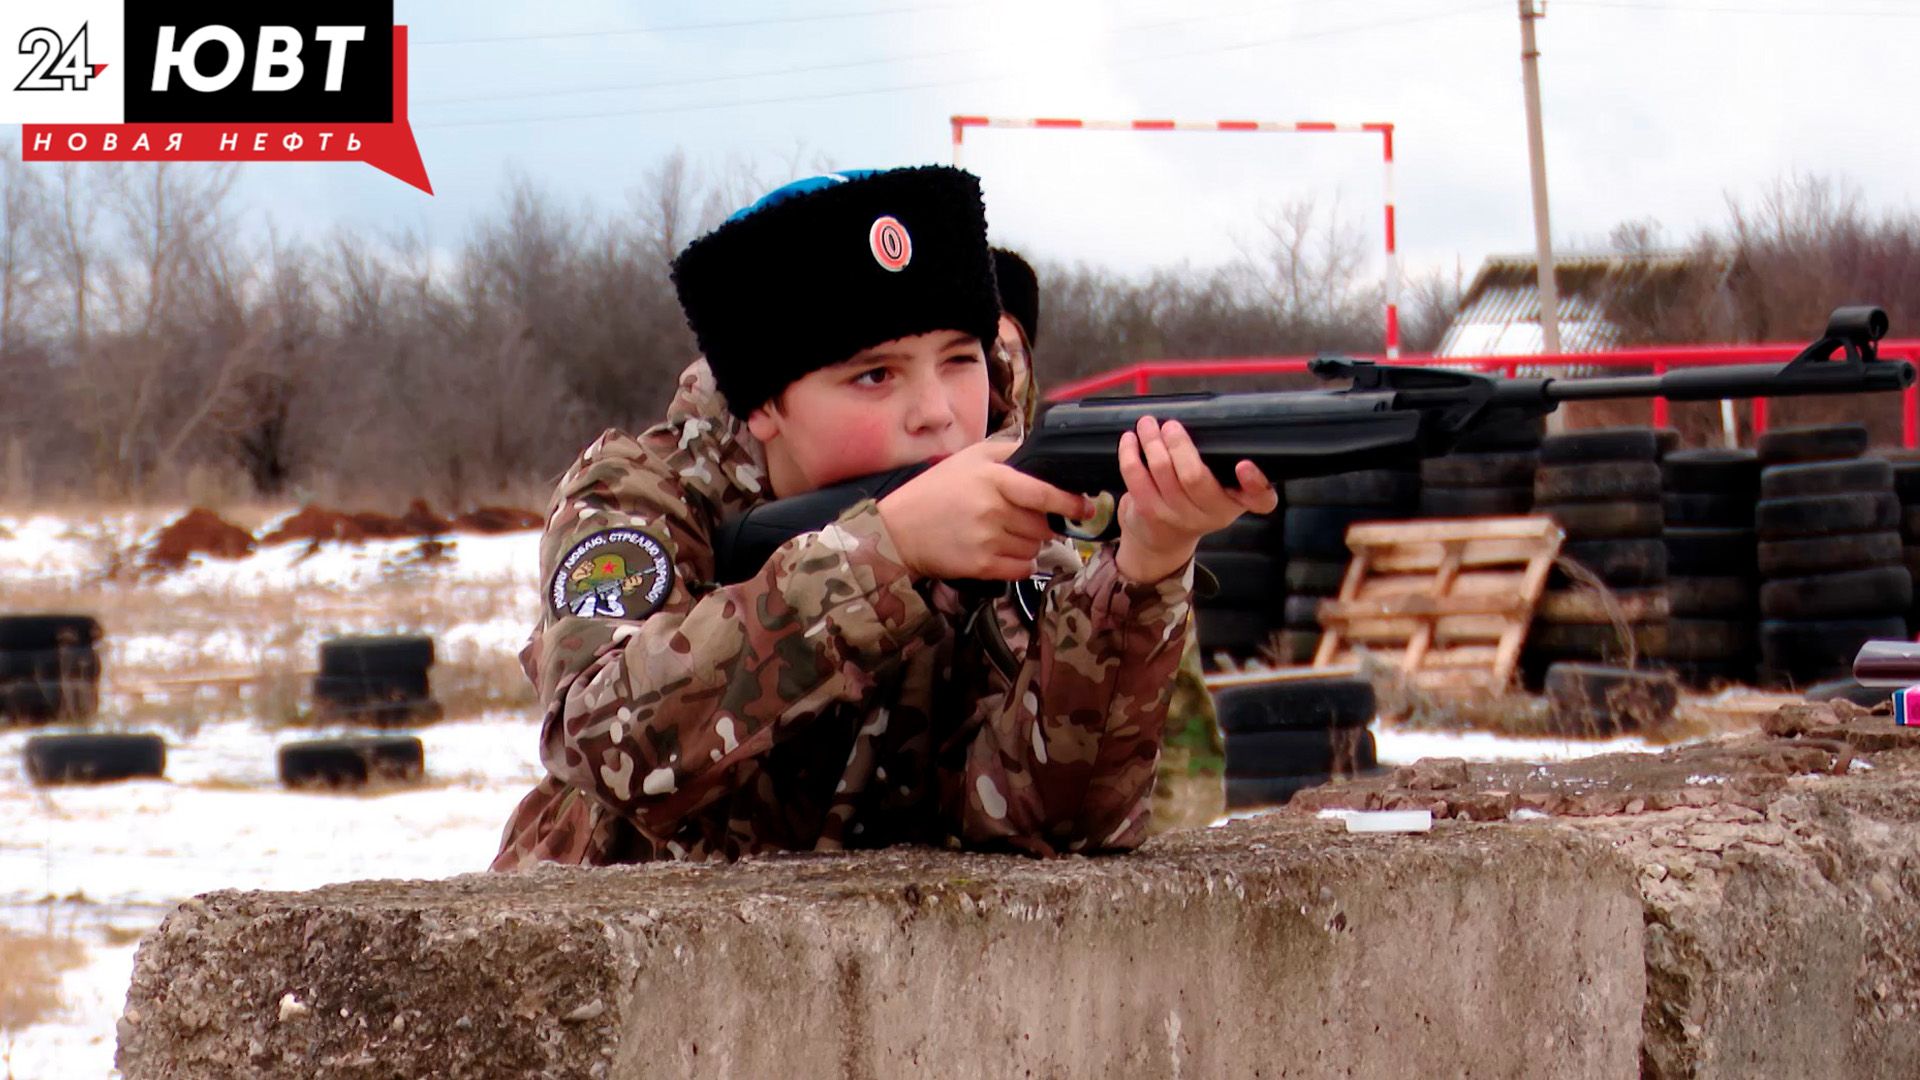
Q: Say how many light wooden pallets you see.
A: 1